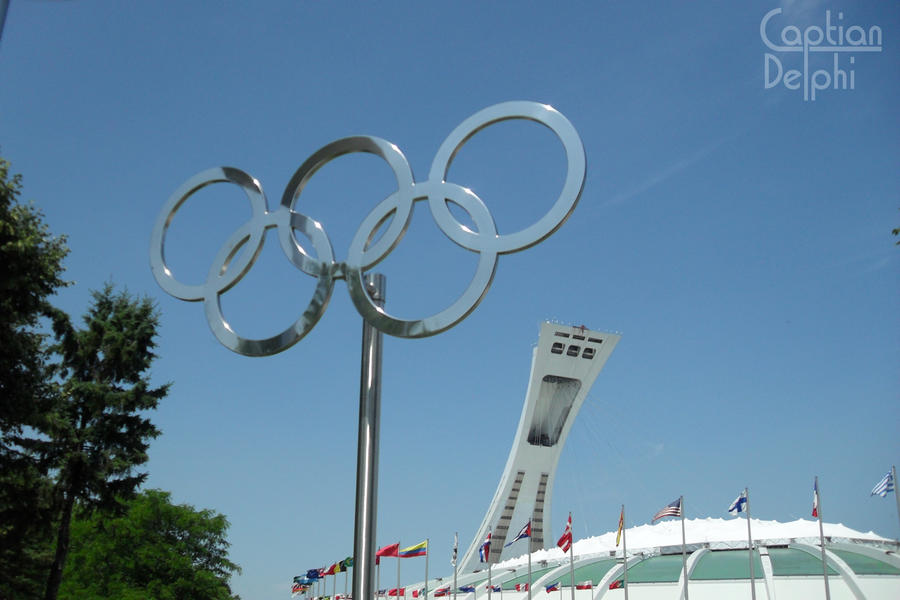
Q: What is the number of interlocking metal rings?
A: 5